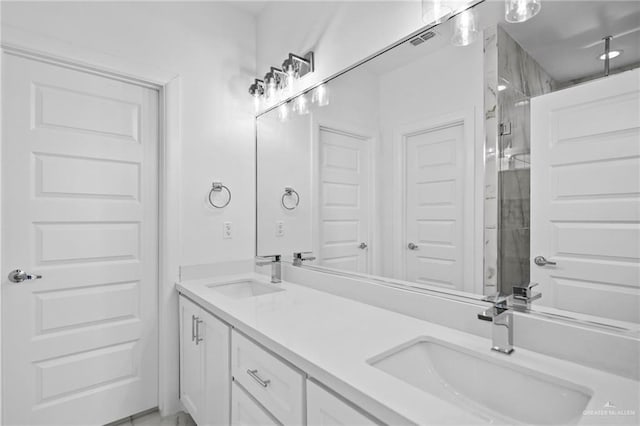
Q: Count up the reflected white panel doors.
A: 3